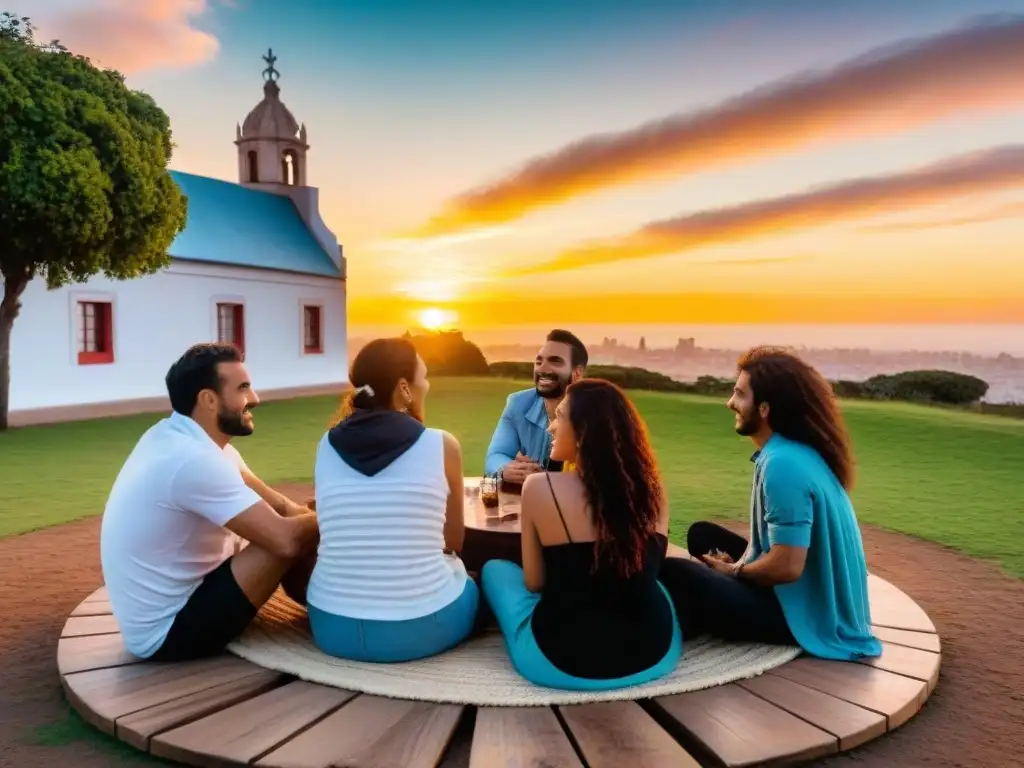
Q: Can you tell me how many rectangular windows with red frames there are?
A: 3